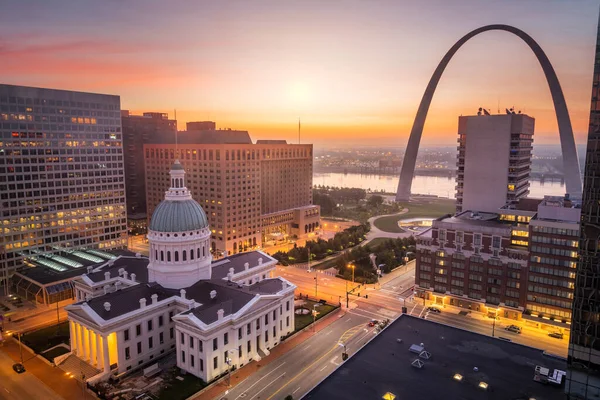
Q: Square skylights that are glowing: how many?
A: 3